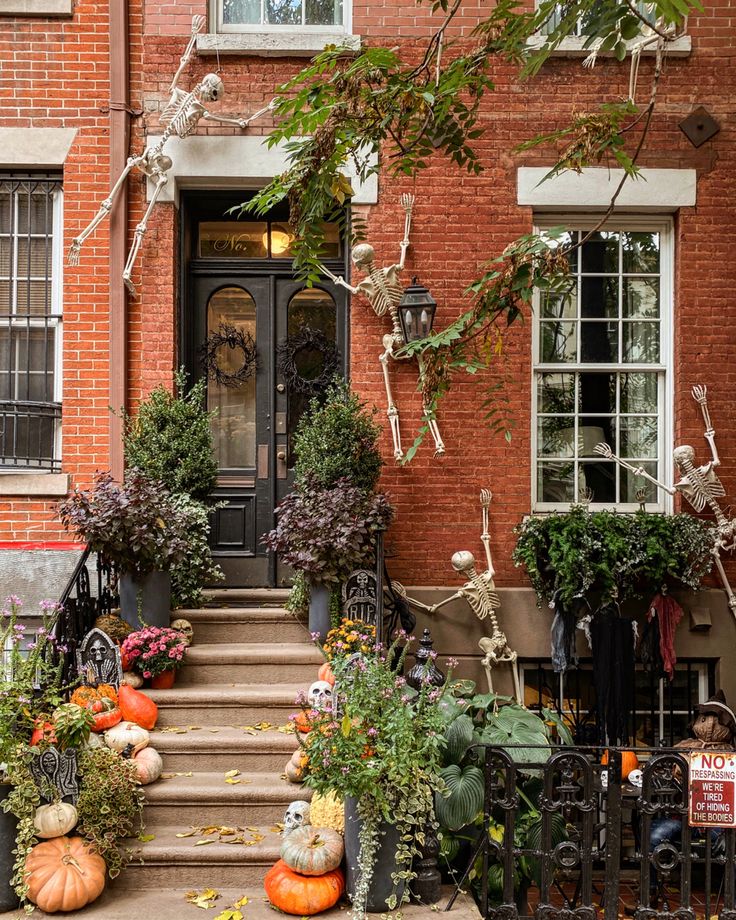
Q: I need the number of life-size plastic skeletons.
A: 5